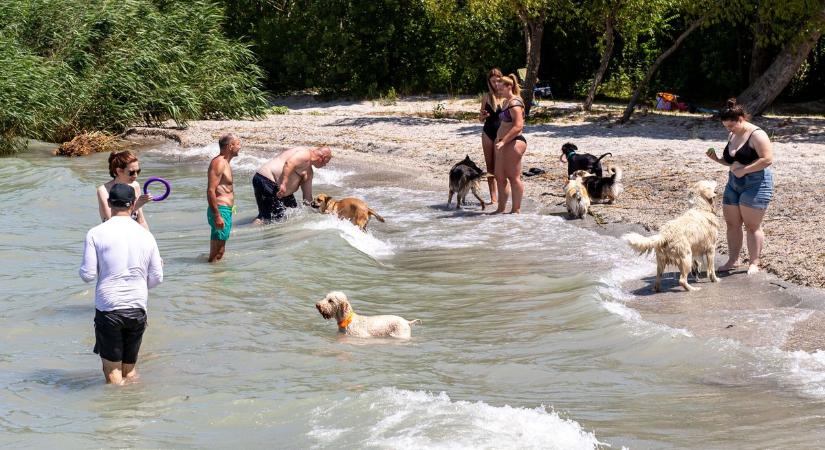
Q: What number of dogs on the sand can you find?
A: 5